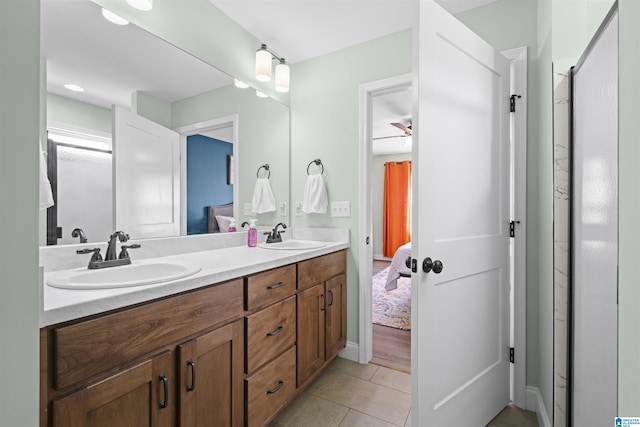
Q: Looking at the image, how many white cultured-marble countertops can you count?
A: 1